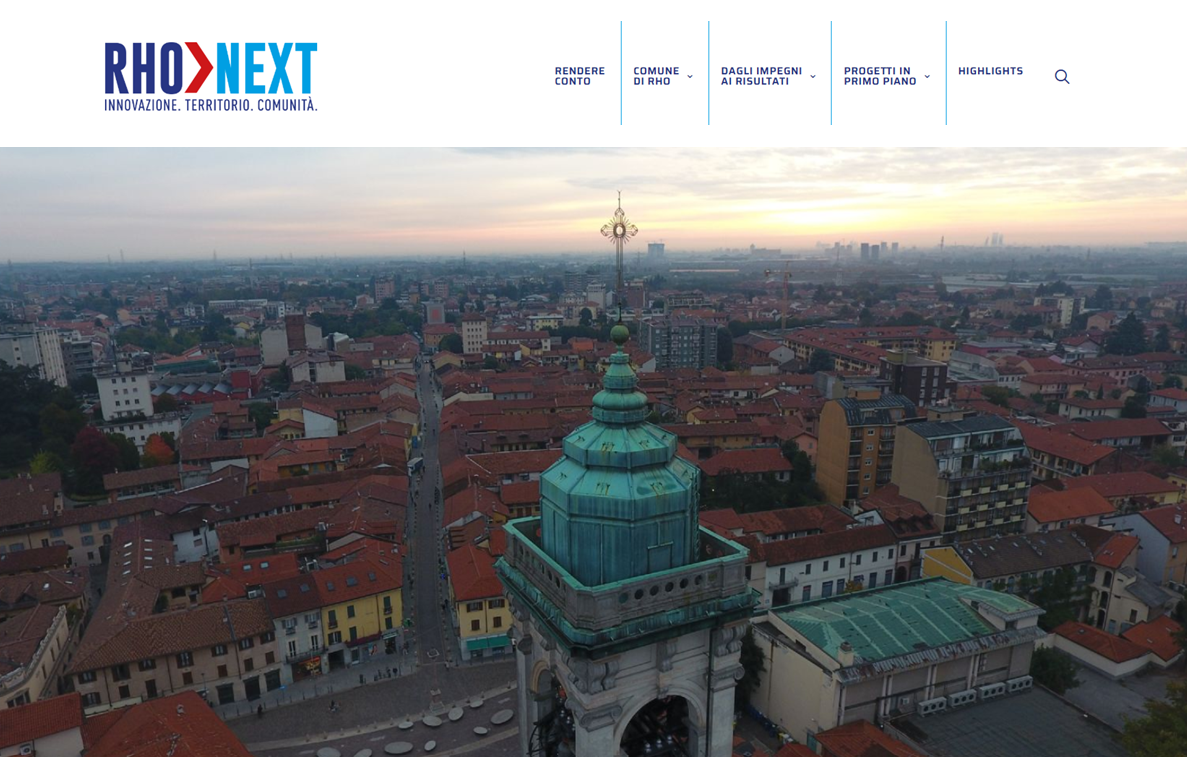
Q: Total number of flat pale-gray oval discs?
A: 10